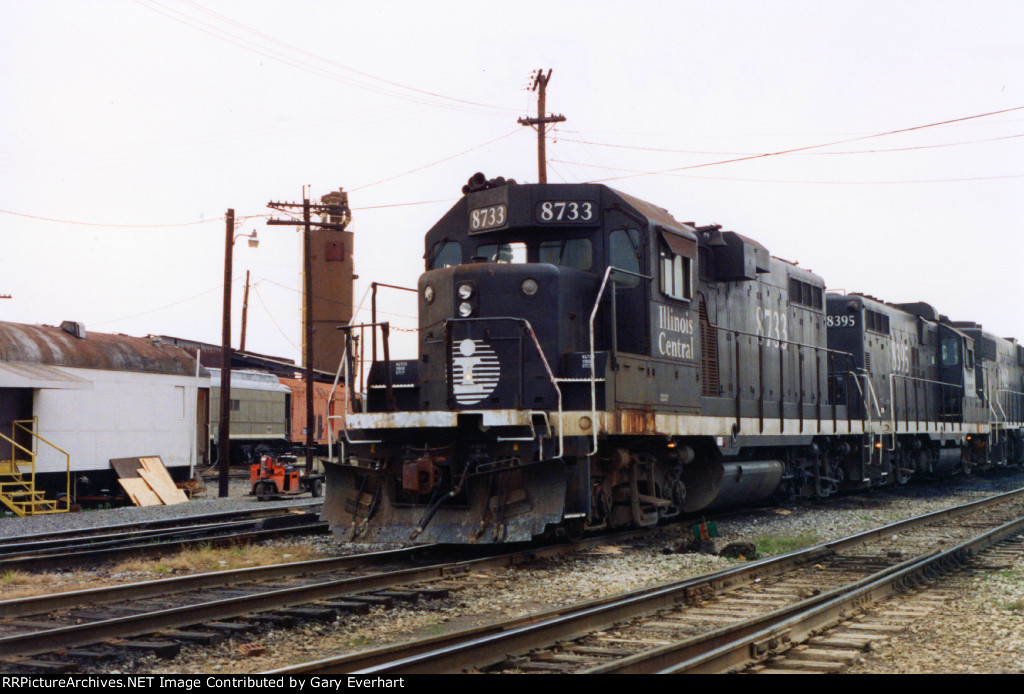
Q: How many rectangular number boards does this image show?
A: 2